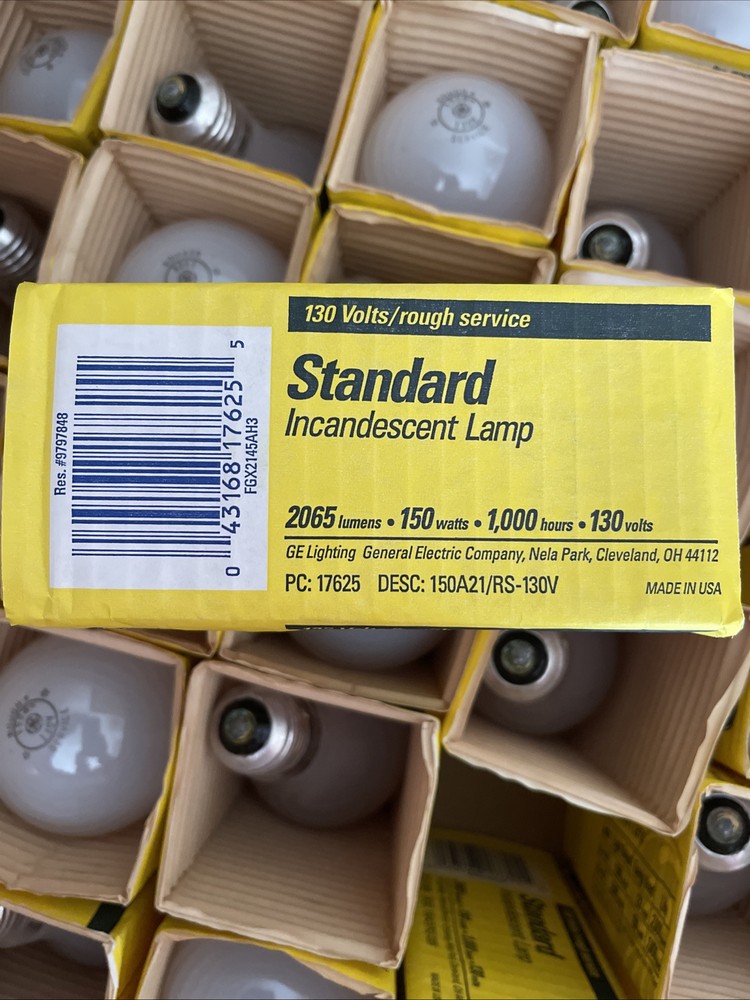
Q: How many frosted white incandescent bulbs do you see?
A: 15